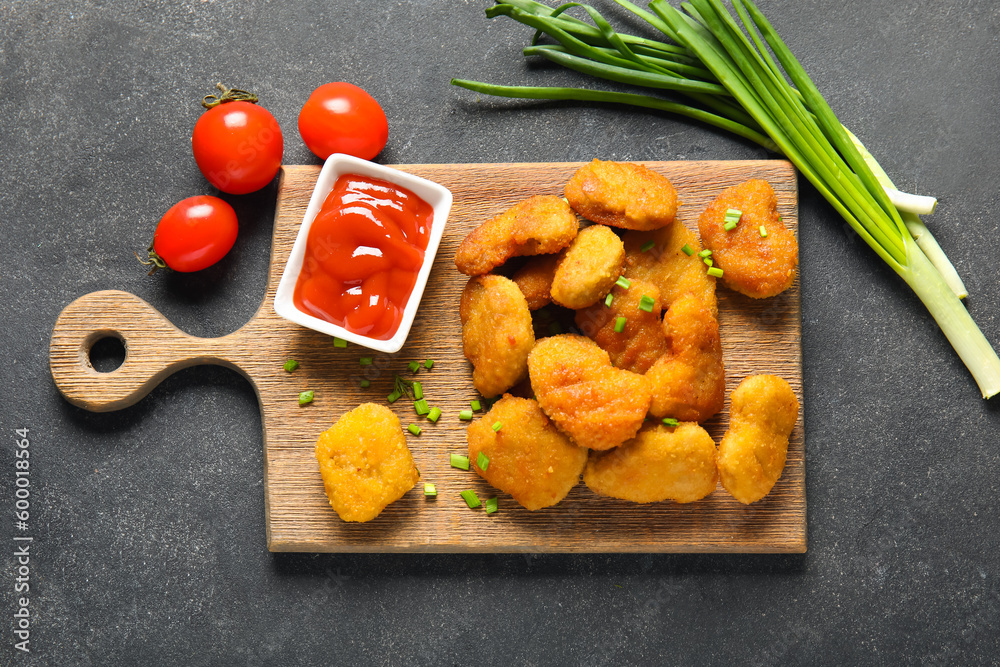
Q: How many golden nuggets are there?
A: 14